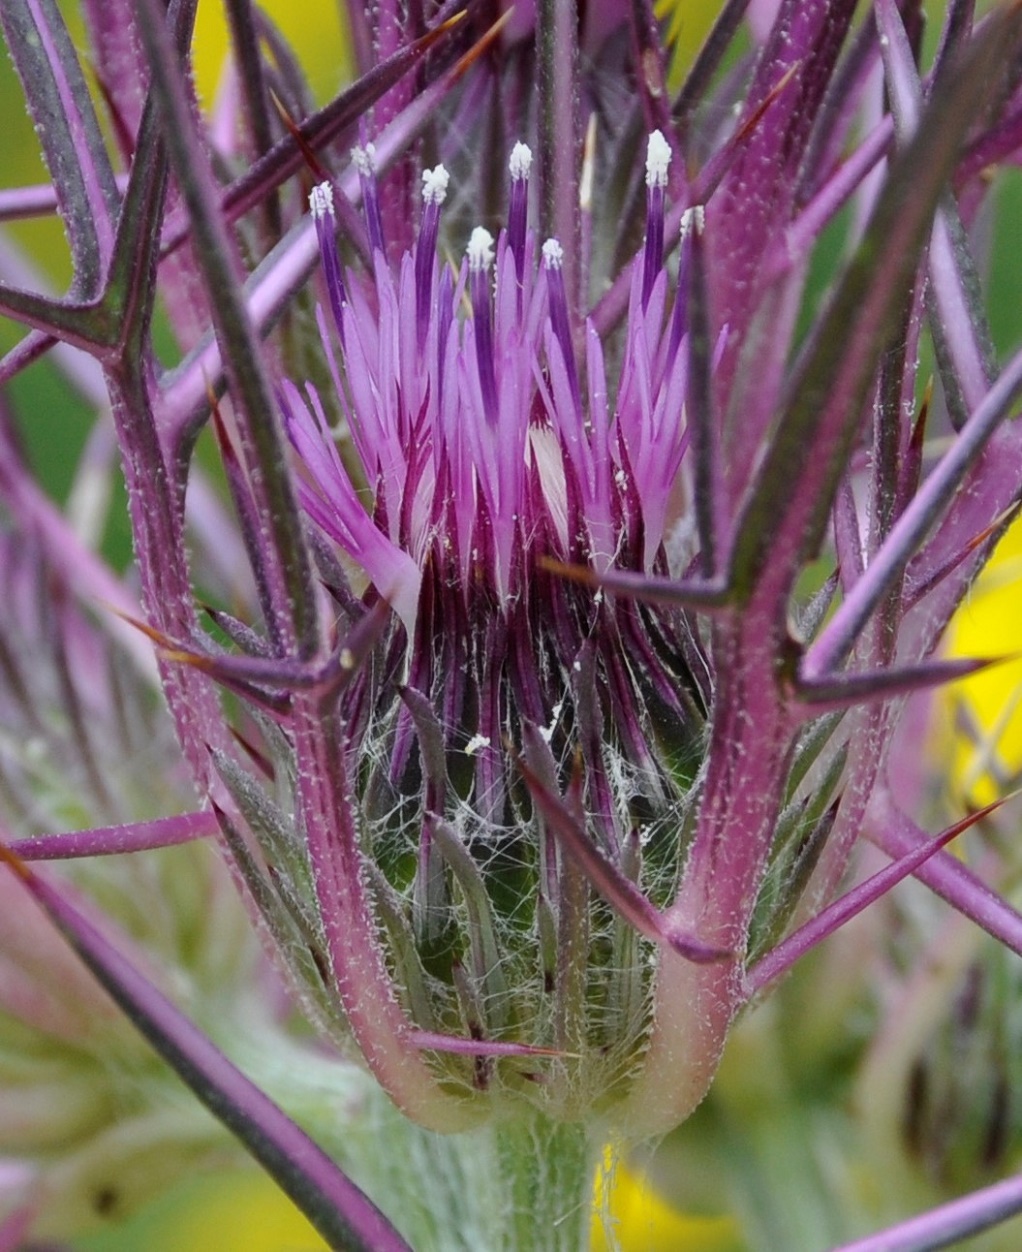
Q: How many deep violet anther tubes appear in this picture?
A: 8